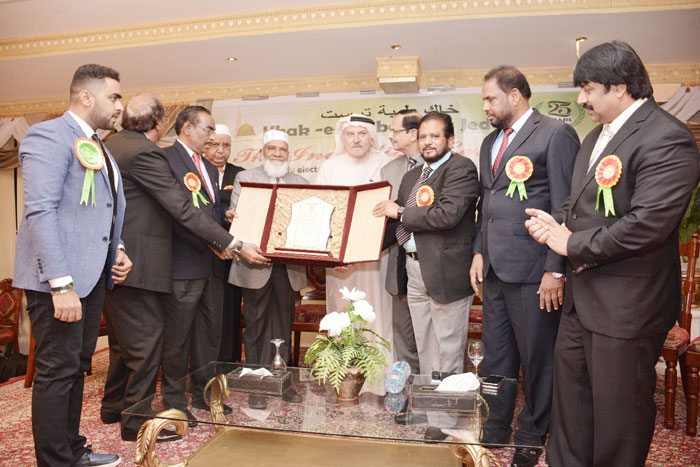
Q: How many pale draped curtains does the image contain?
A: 2